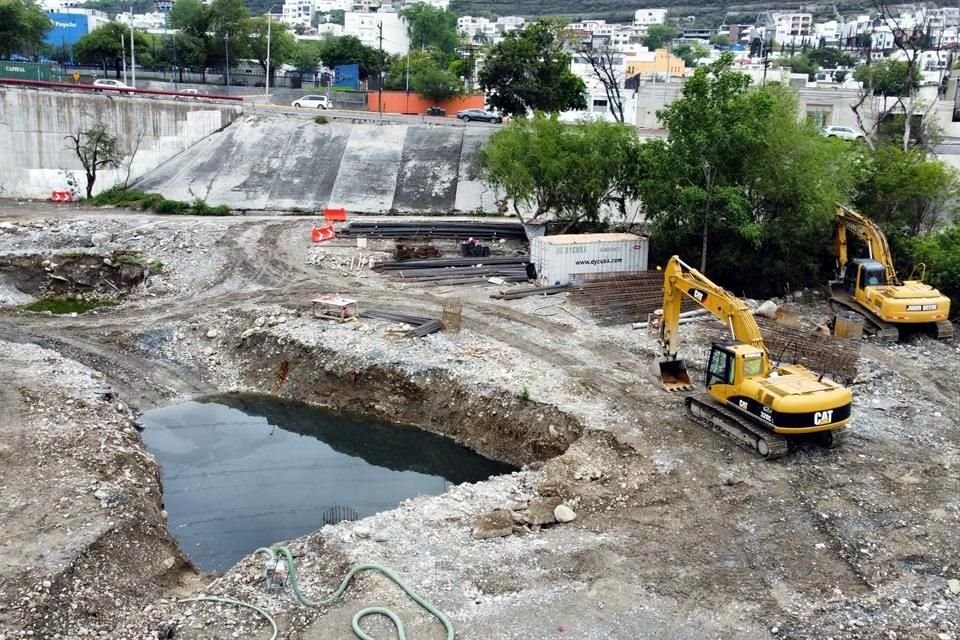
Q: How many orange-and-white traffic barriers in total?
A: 3